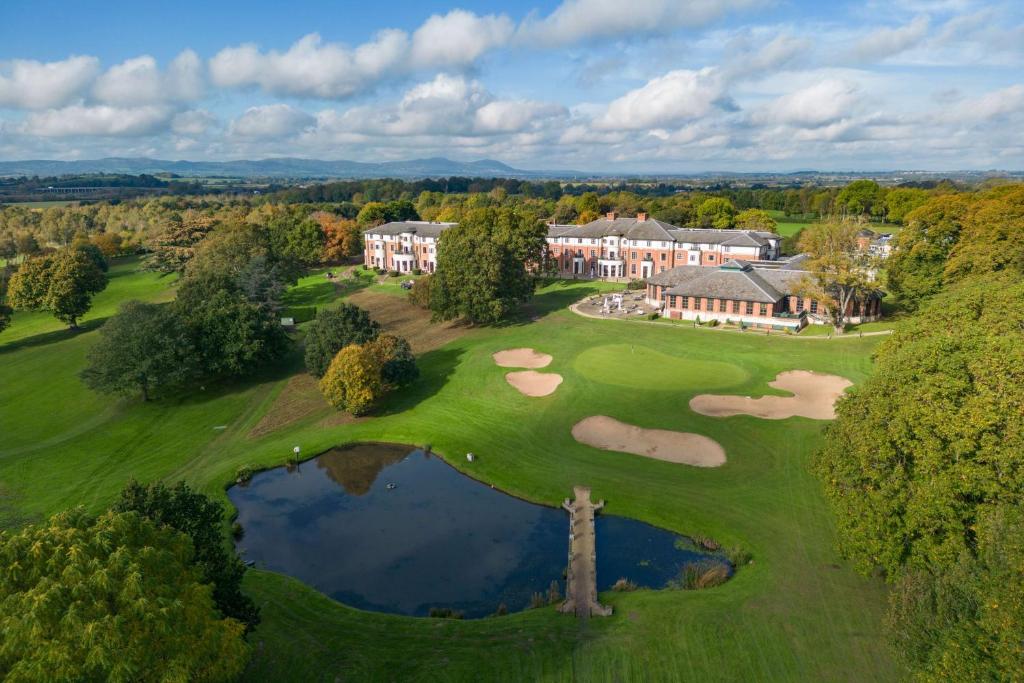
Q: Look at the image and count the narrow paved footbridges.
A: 1